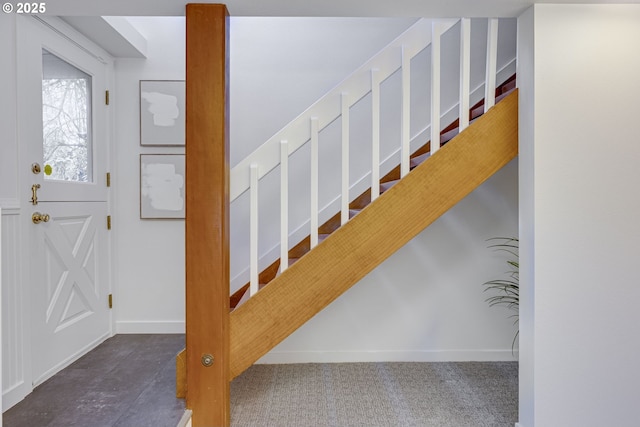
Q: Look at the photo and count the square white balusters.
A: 9